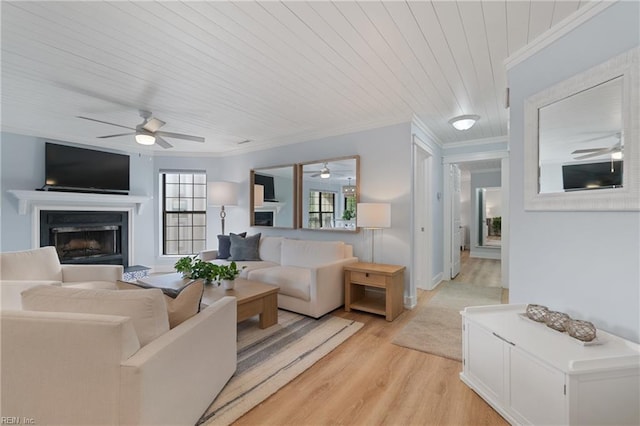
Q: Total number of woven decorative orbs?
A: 3